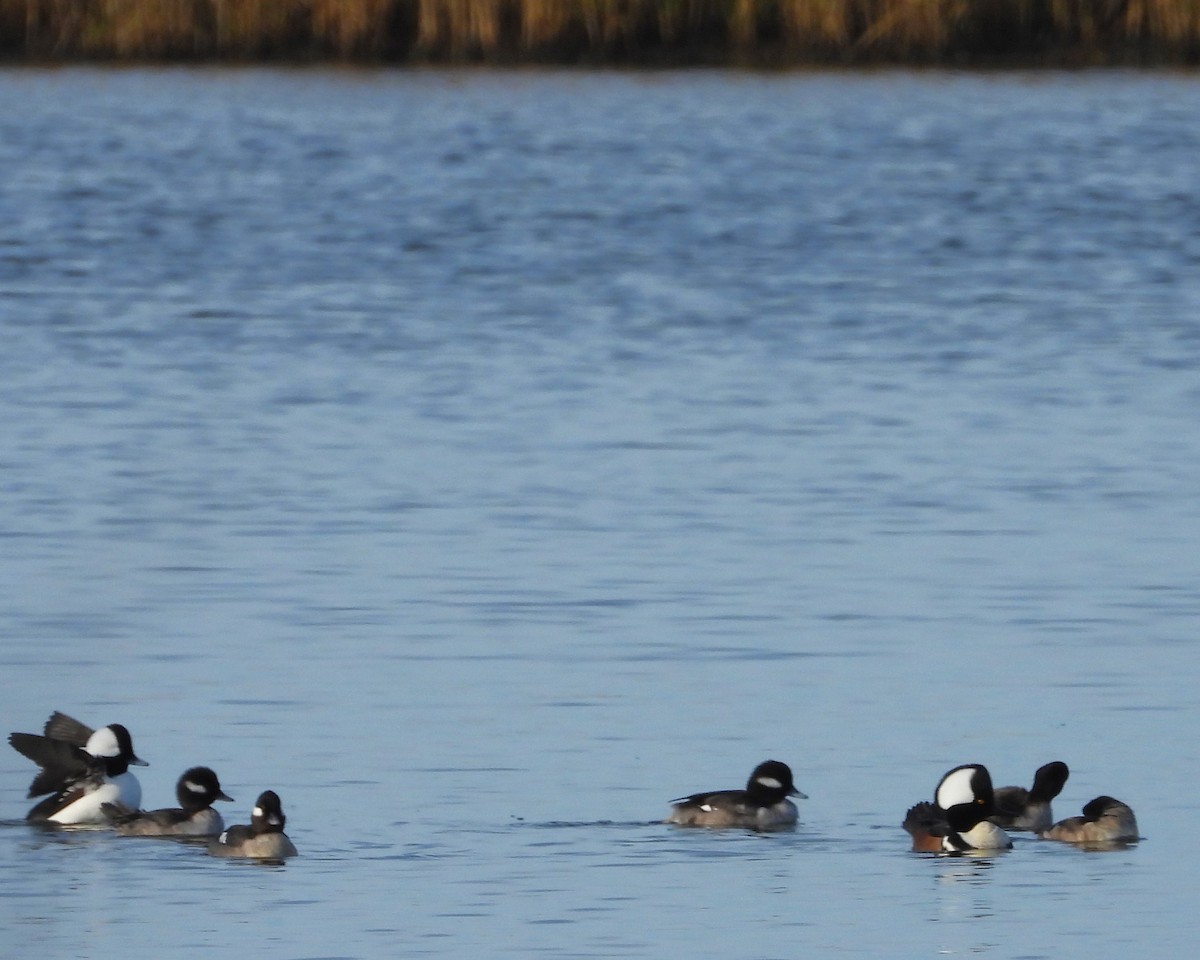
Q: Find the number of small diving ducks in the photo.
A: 7